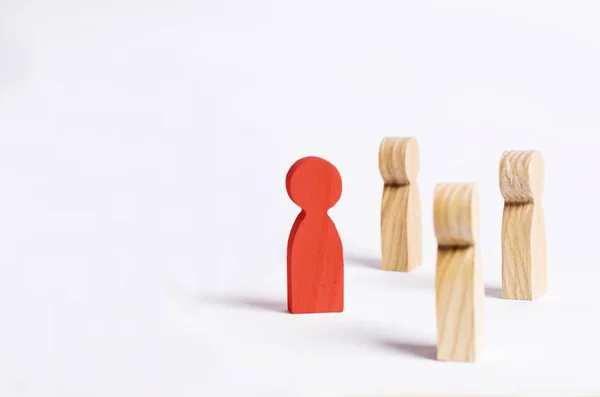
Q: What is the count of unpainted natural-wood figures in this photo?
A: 3